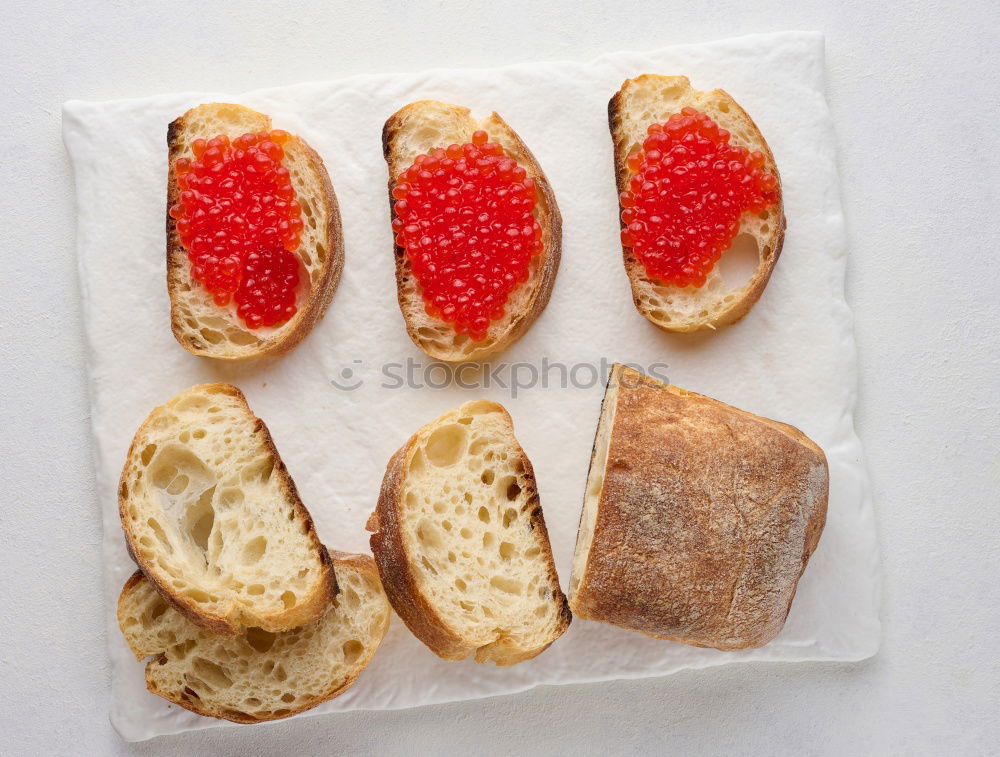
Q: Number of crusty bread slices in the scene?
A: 6